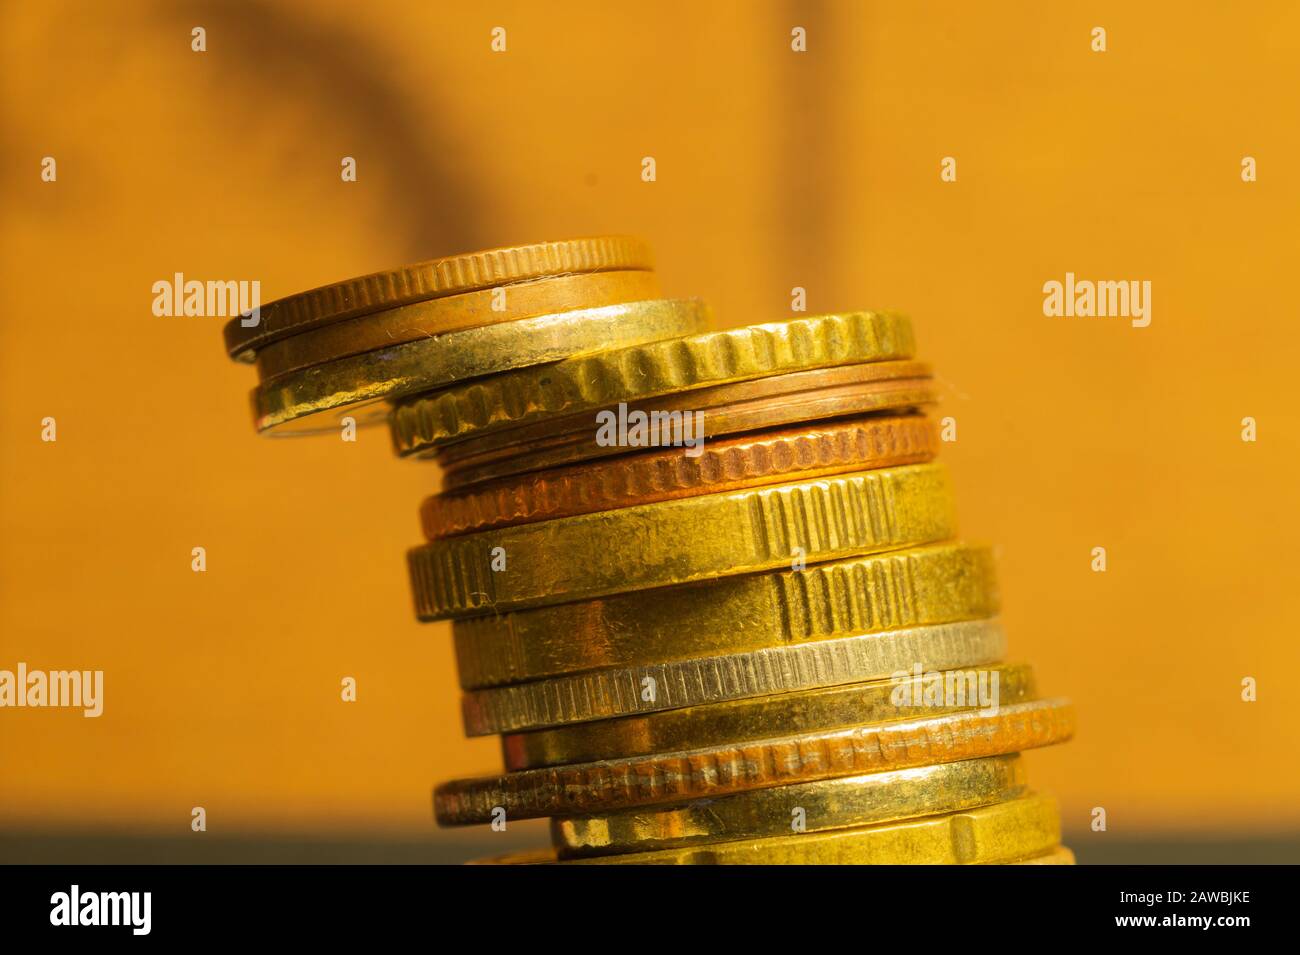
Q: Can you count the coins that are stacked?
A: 14